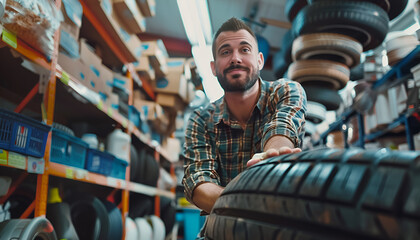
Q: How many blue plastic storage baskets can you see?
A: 4